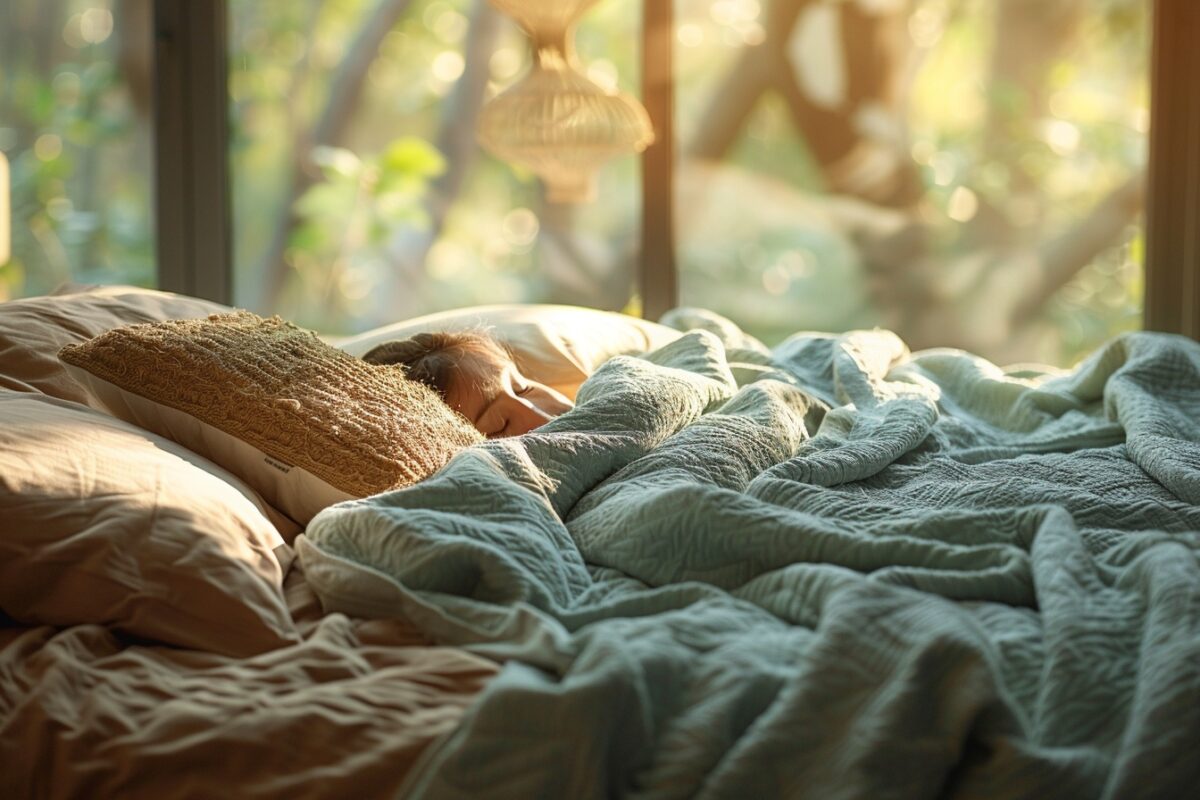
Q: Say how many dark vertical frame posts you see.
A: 3